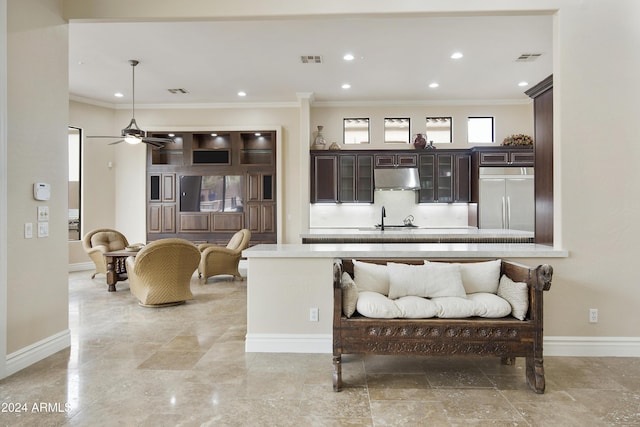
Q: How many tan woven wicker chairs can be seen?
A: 3